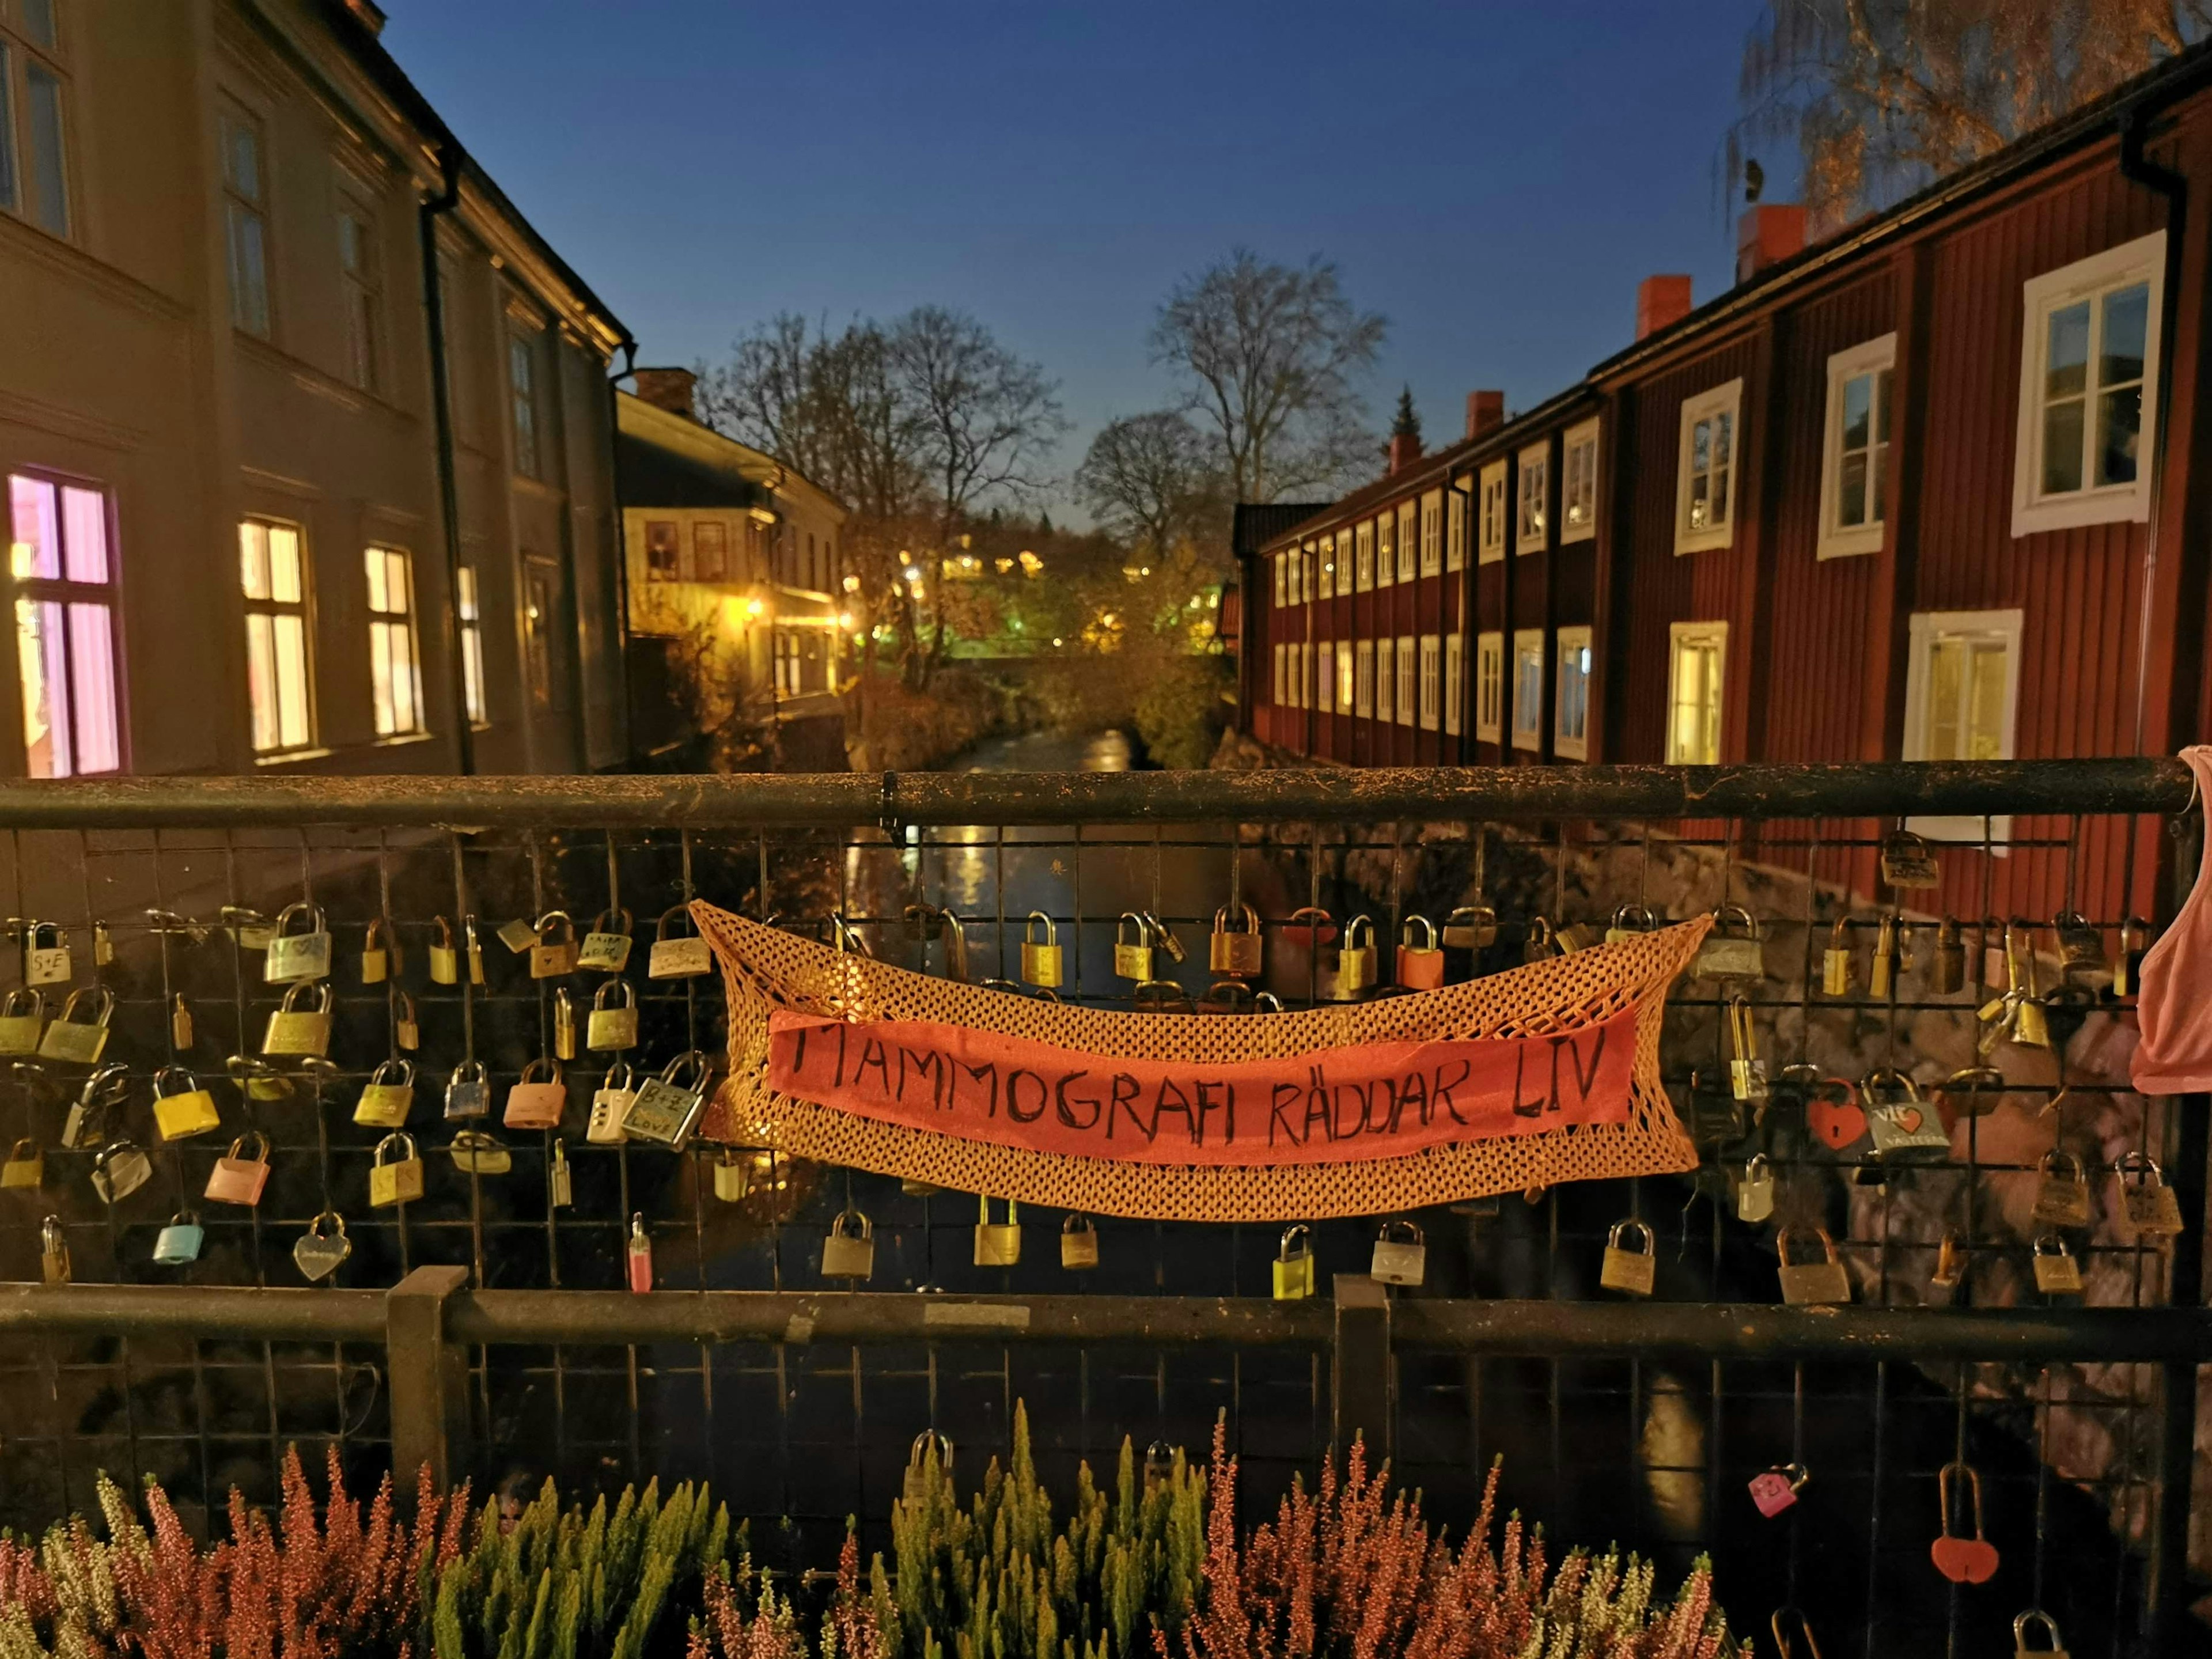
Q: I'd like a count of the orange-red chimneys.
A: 4